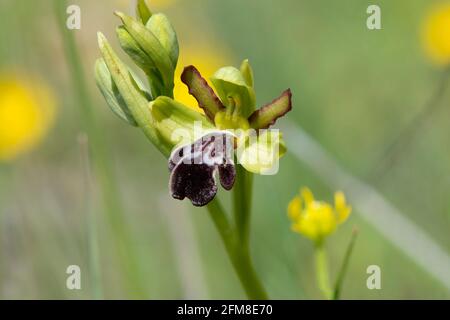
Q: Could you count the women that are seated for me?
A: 0